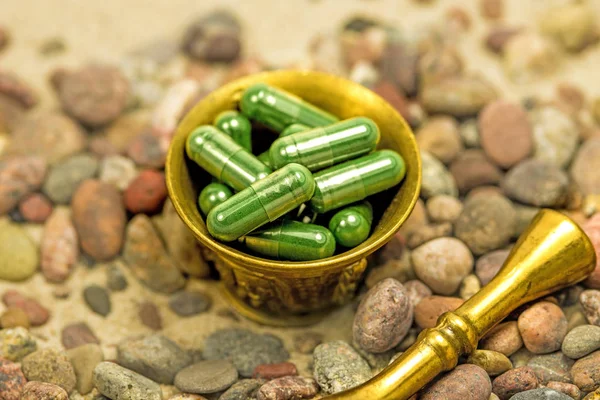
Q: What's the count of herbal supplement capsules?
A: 10